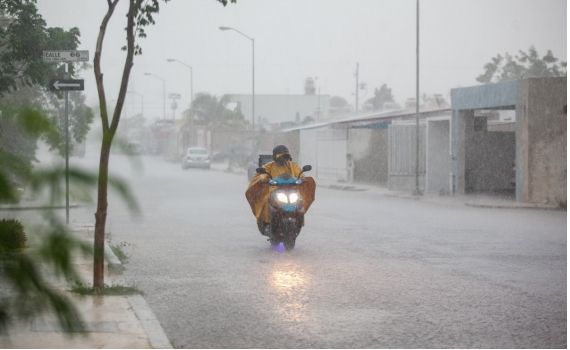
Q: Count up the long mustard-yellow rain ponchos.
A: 1